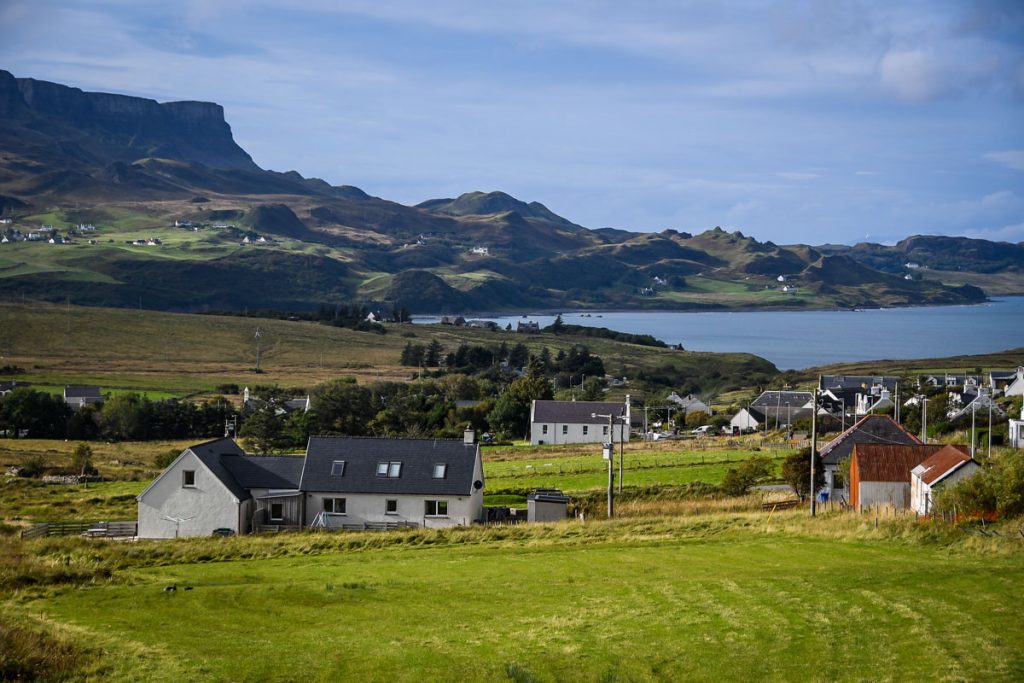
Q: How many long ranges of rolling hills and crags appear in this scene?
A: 1